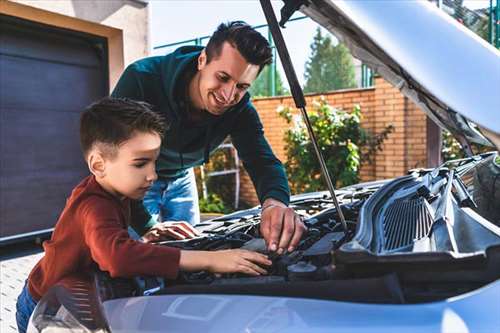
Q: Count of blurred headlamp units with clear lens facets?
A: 1